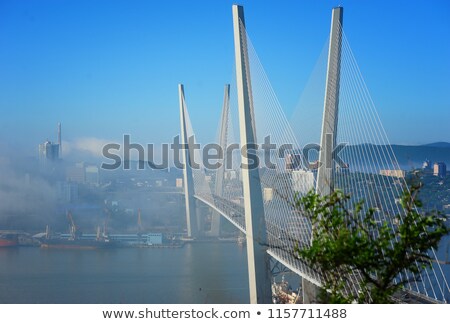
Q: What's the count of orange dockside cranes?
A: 3